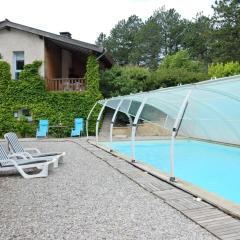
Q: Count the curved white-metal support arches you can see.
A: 5